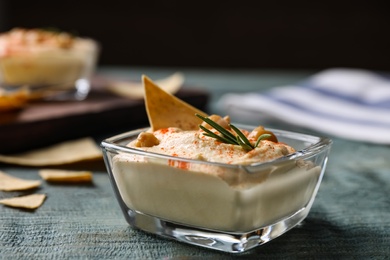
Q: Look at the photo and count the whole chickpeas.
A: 3